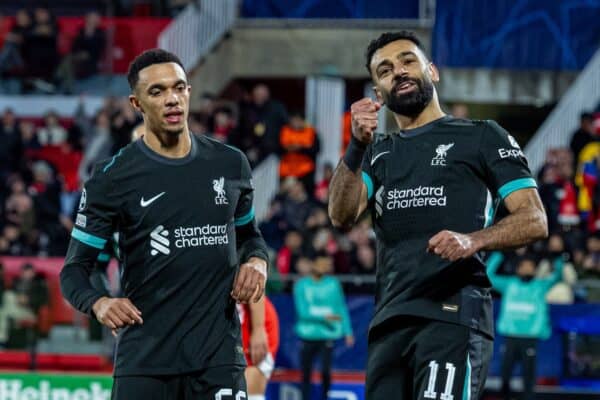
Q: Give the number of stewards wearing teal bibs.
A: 2